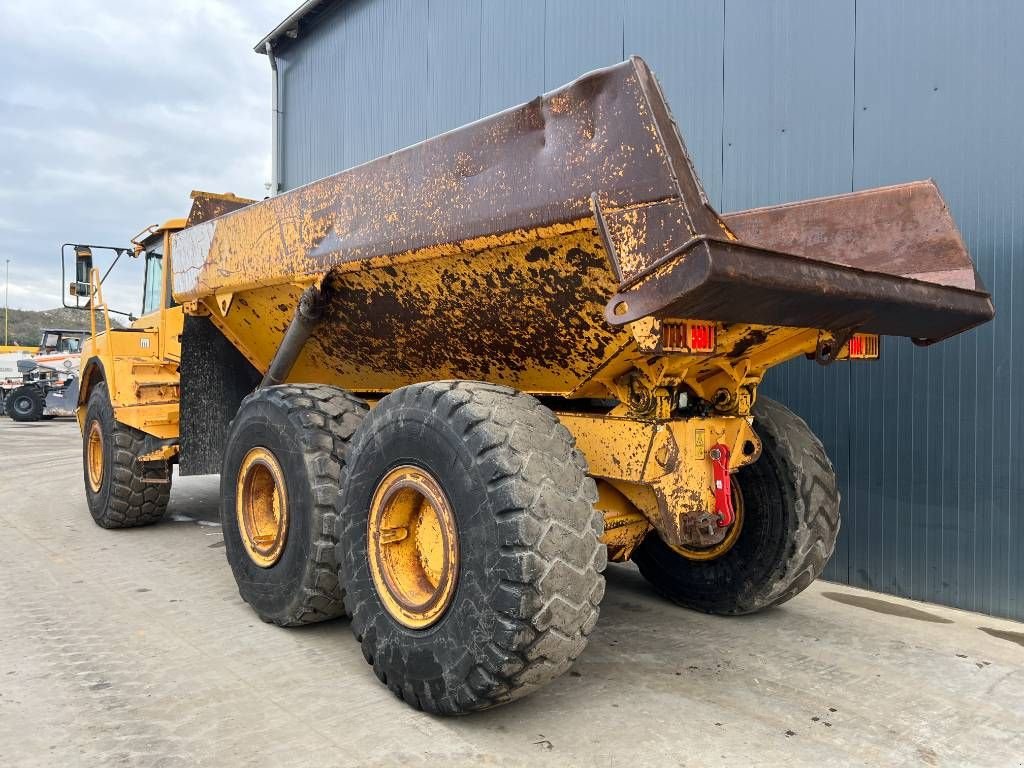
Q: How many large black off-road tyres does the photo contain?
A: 4